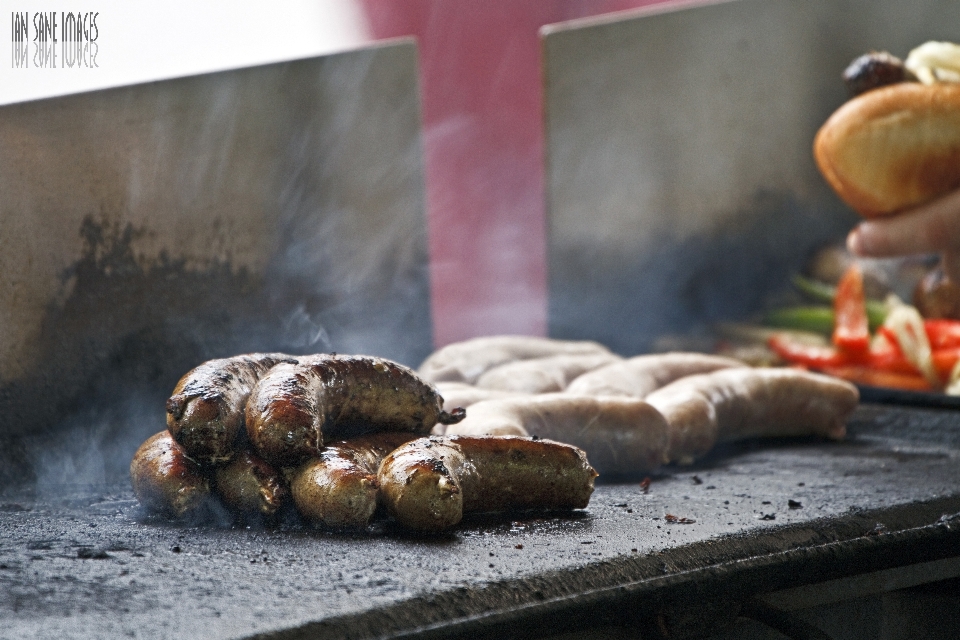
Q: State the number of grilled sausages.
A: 6